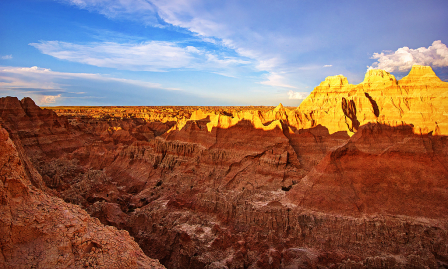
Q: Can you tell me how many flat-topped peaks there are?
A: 3